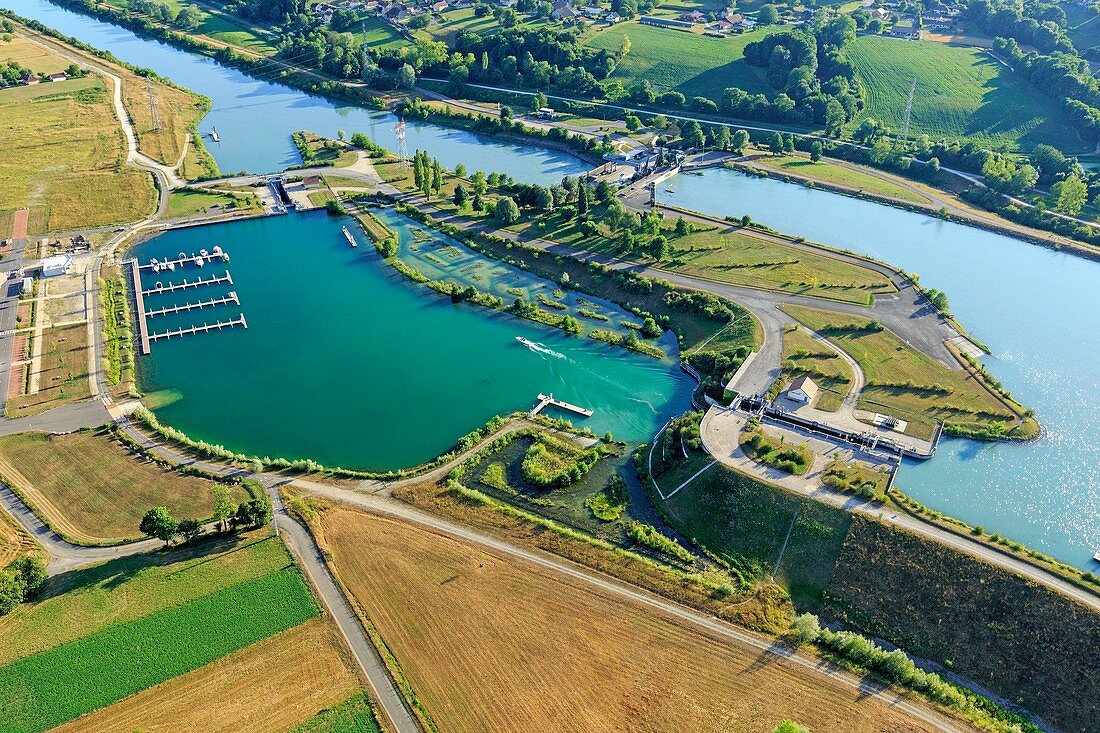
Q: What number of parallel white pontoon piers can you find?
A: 4